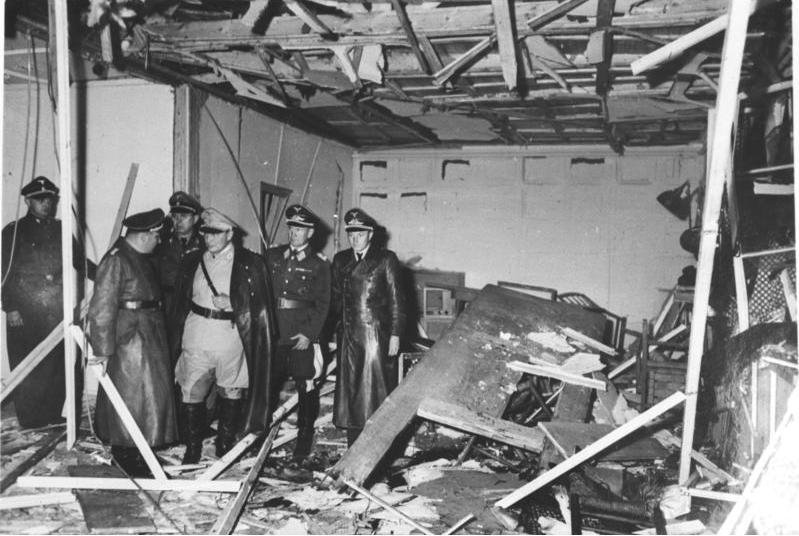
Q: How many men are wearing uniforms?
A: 6